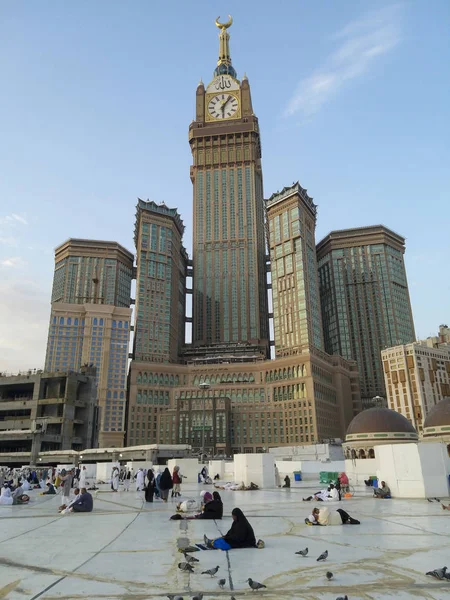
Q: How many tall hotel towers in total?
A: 5